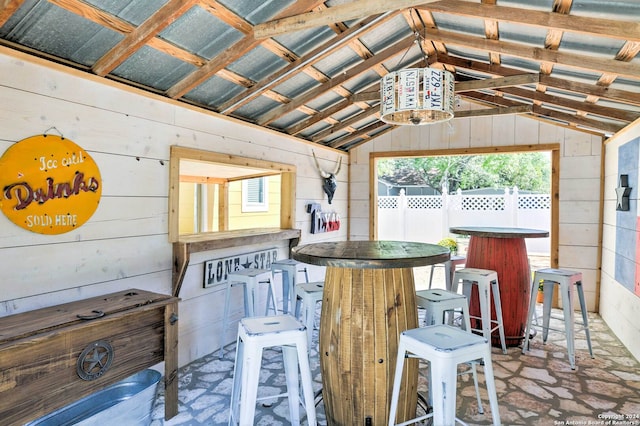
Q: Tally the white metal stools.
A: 9